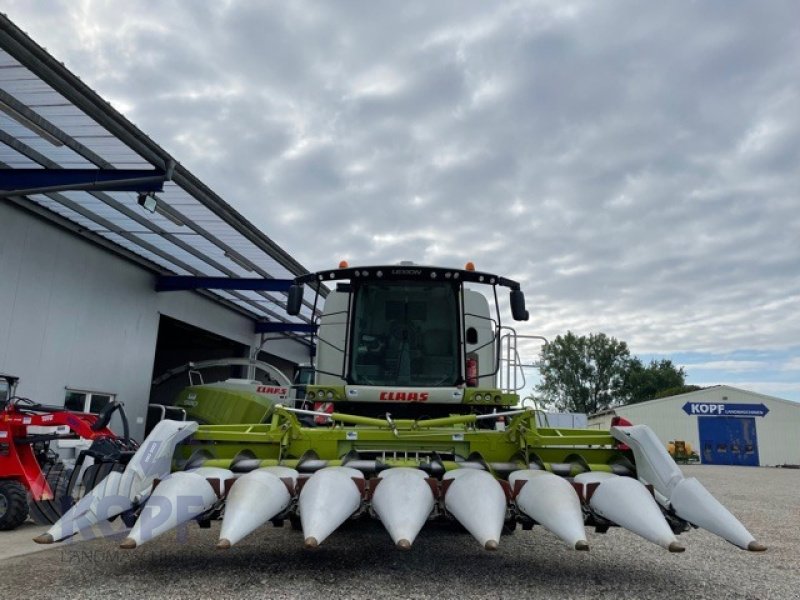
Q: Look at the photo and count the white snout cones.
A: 9